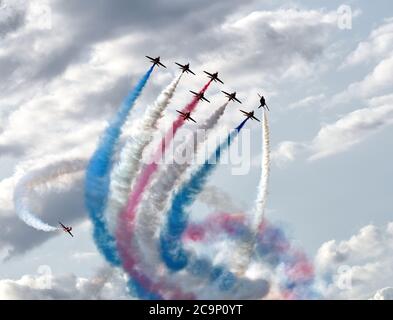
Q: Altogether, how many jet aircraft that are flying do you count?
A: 9